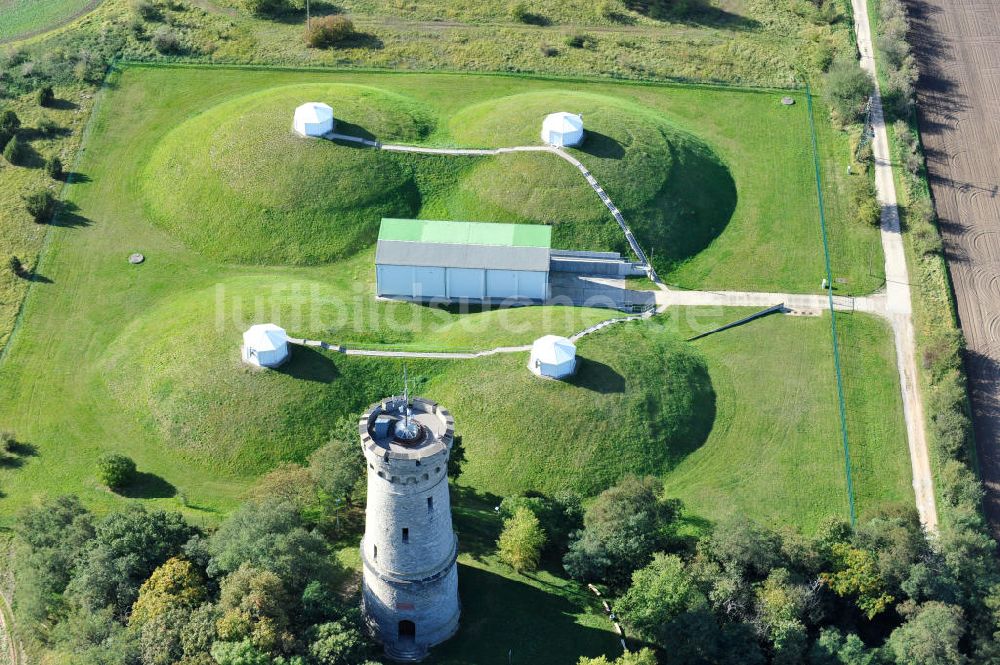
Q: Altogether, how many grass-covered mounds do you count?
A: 4